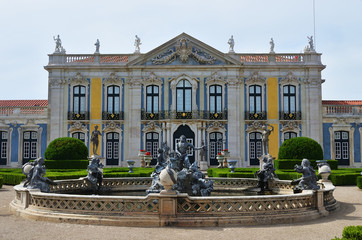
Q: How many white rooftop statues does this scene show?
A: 6